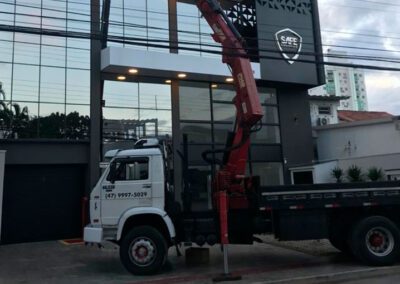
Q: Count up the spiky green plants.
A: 3